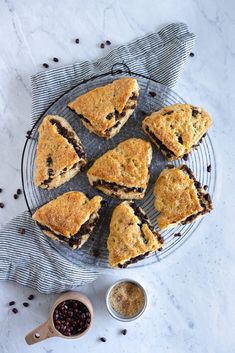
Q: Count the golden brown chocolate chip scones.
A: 7